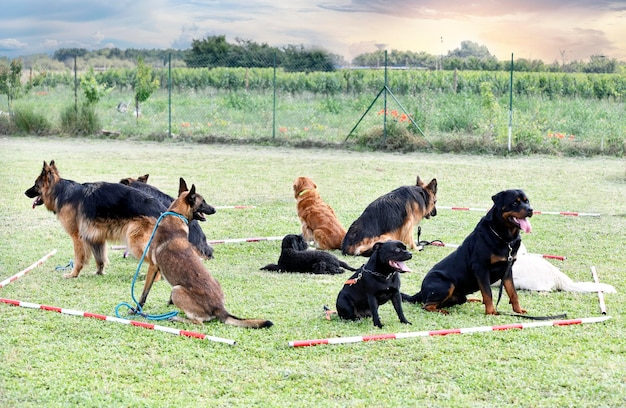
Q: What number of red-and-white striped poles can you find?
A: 8